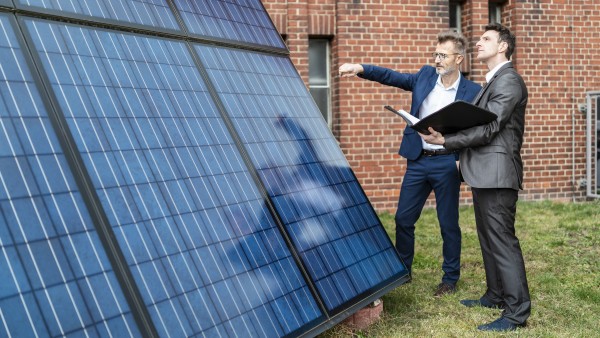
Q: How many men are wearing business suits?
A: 2